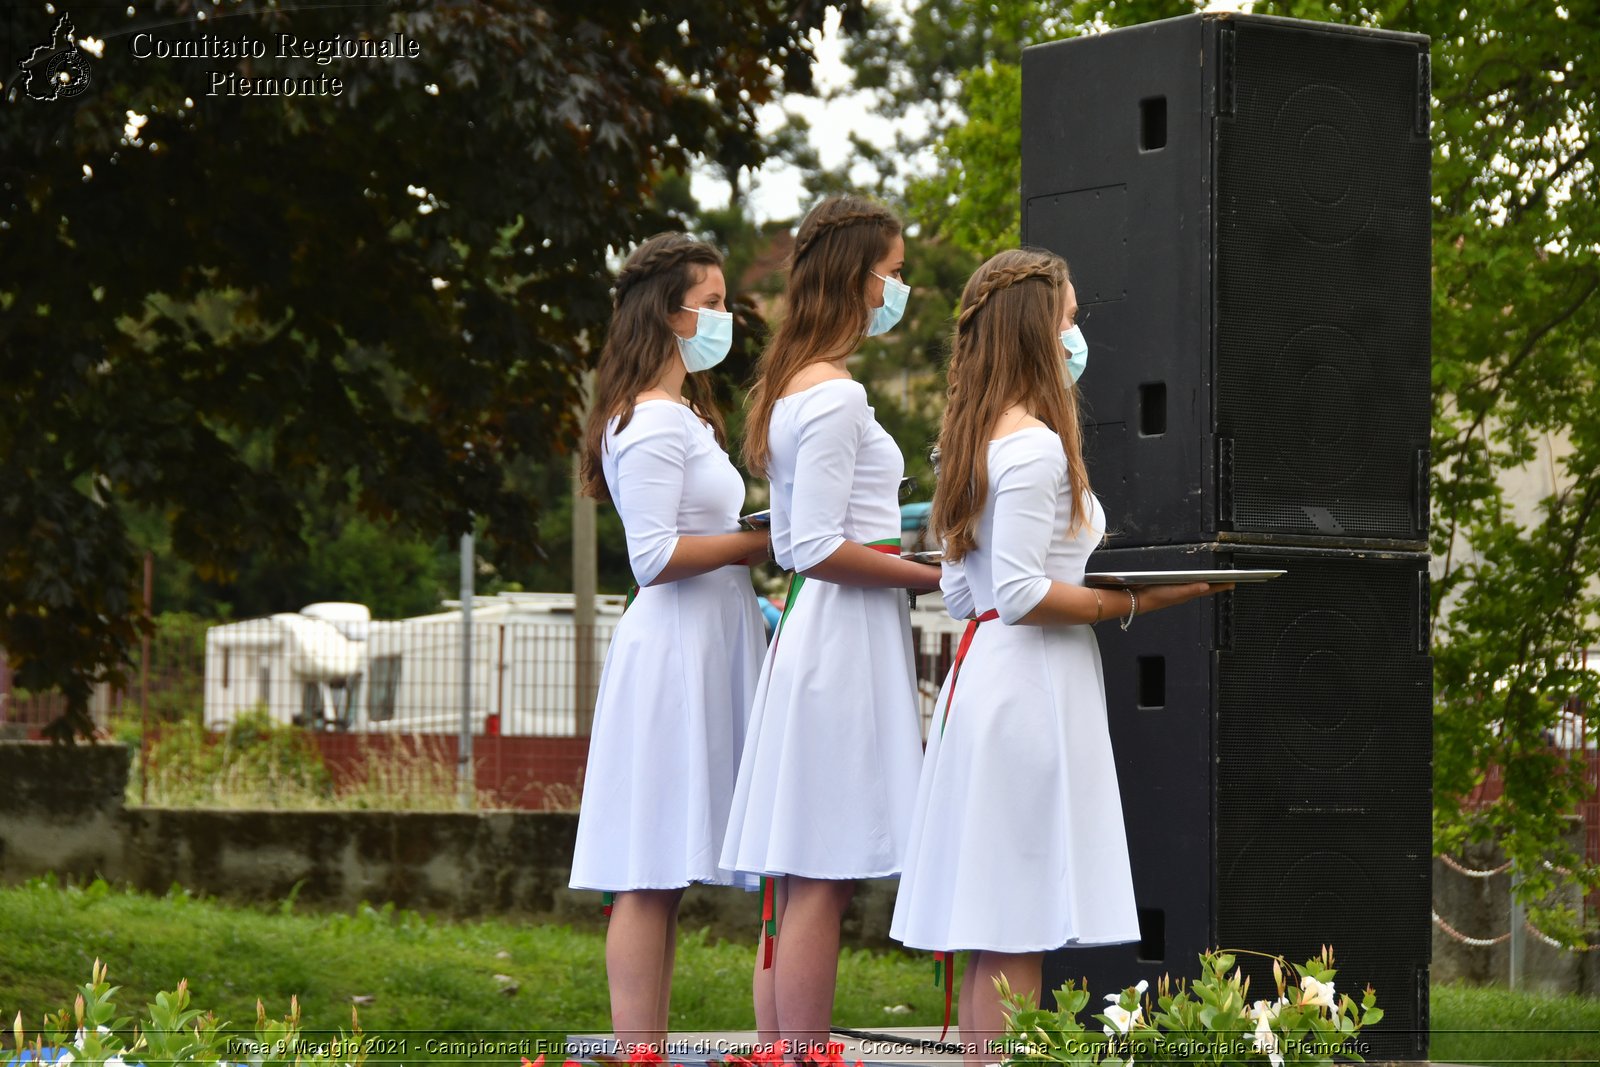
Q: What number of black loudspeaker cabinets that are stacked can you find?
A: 2